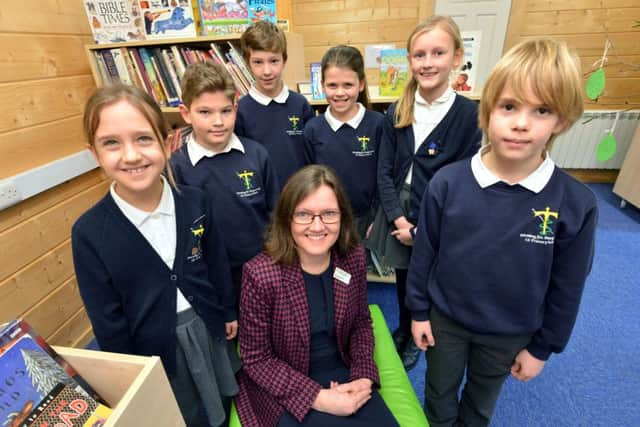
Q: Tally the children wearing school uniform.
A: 6